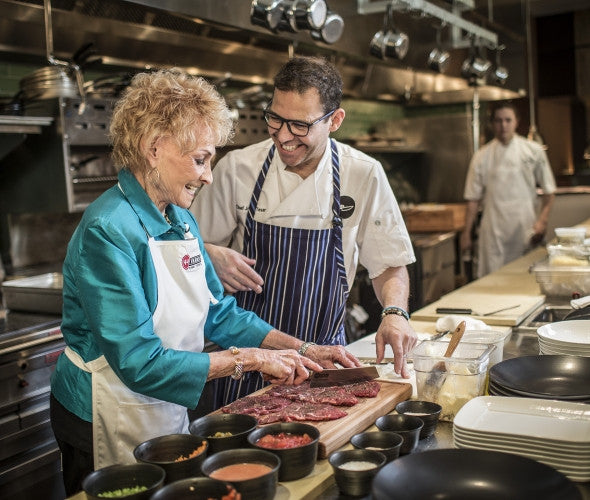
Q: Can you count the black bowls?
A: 10